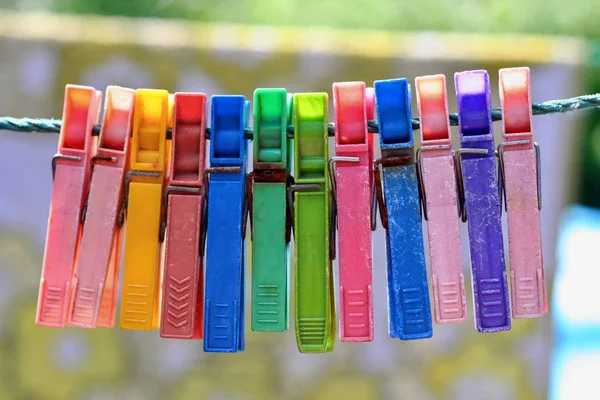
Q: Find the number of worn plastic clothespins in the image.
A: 12